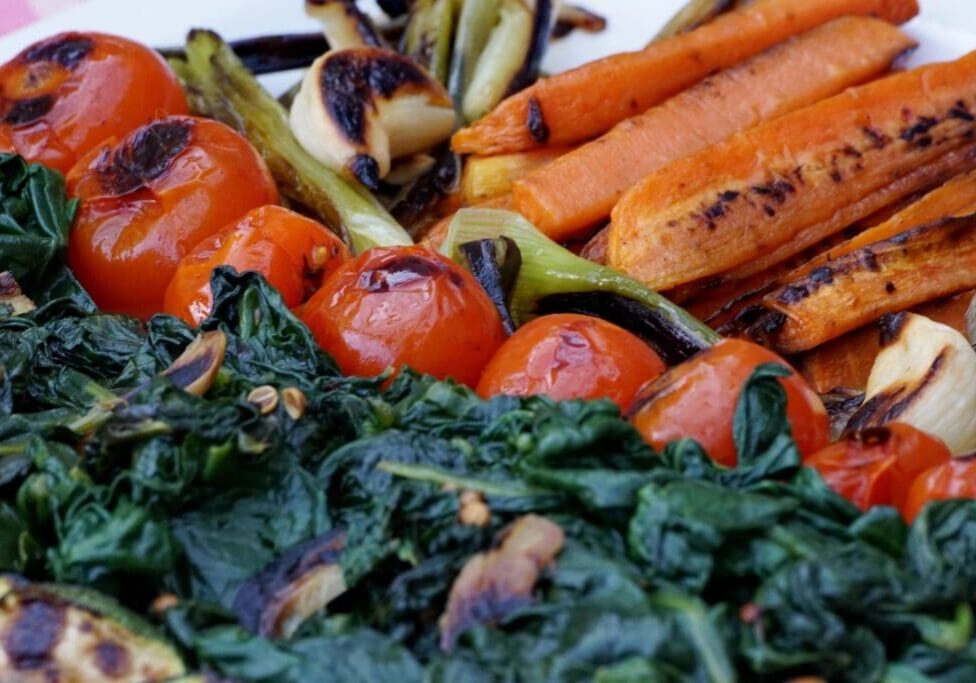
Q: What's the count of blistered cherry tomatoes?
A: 8